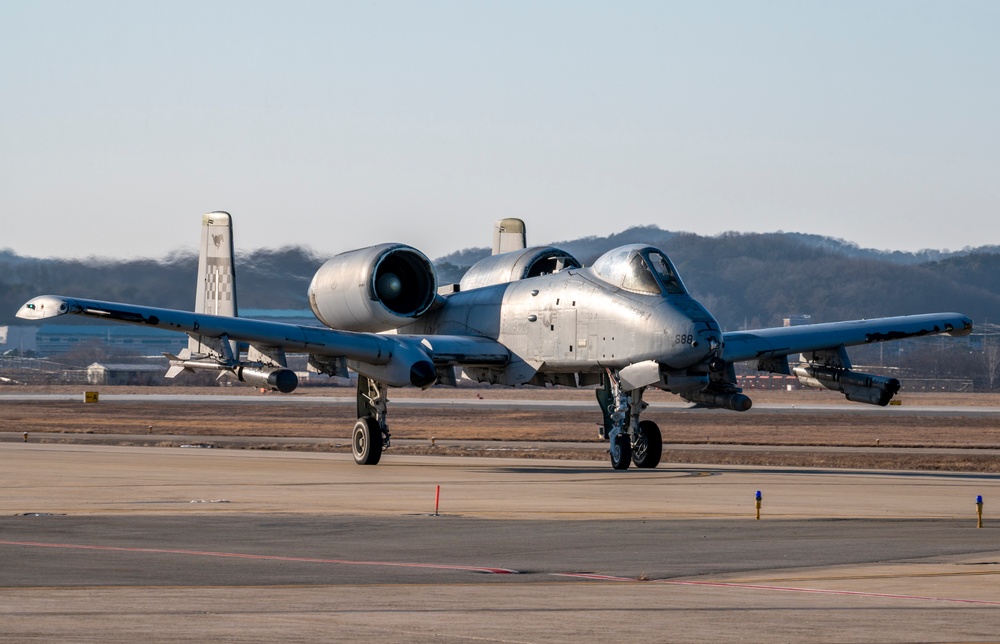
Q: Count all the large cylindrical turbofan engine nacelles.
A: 2